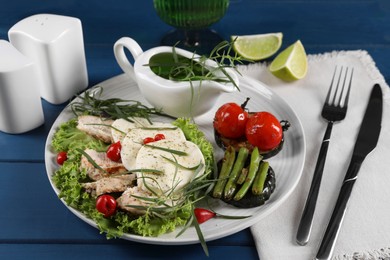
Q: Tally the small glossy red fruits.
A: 8